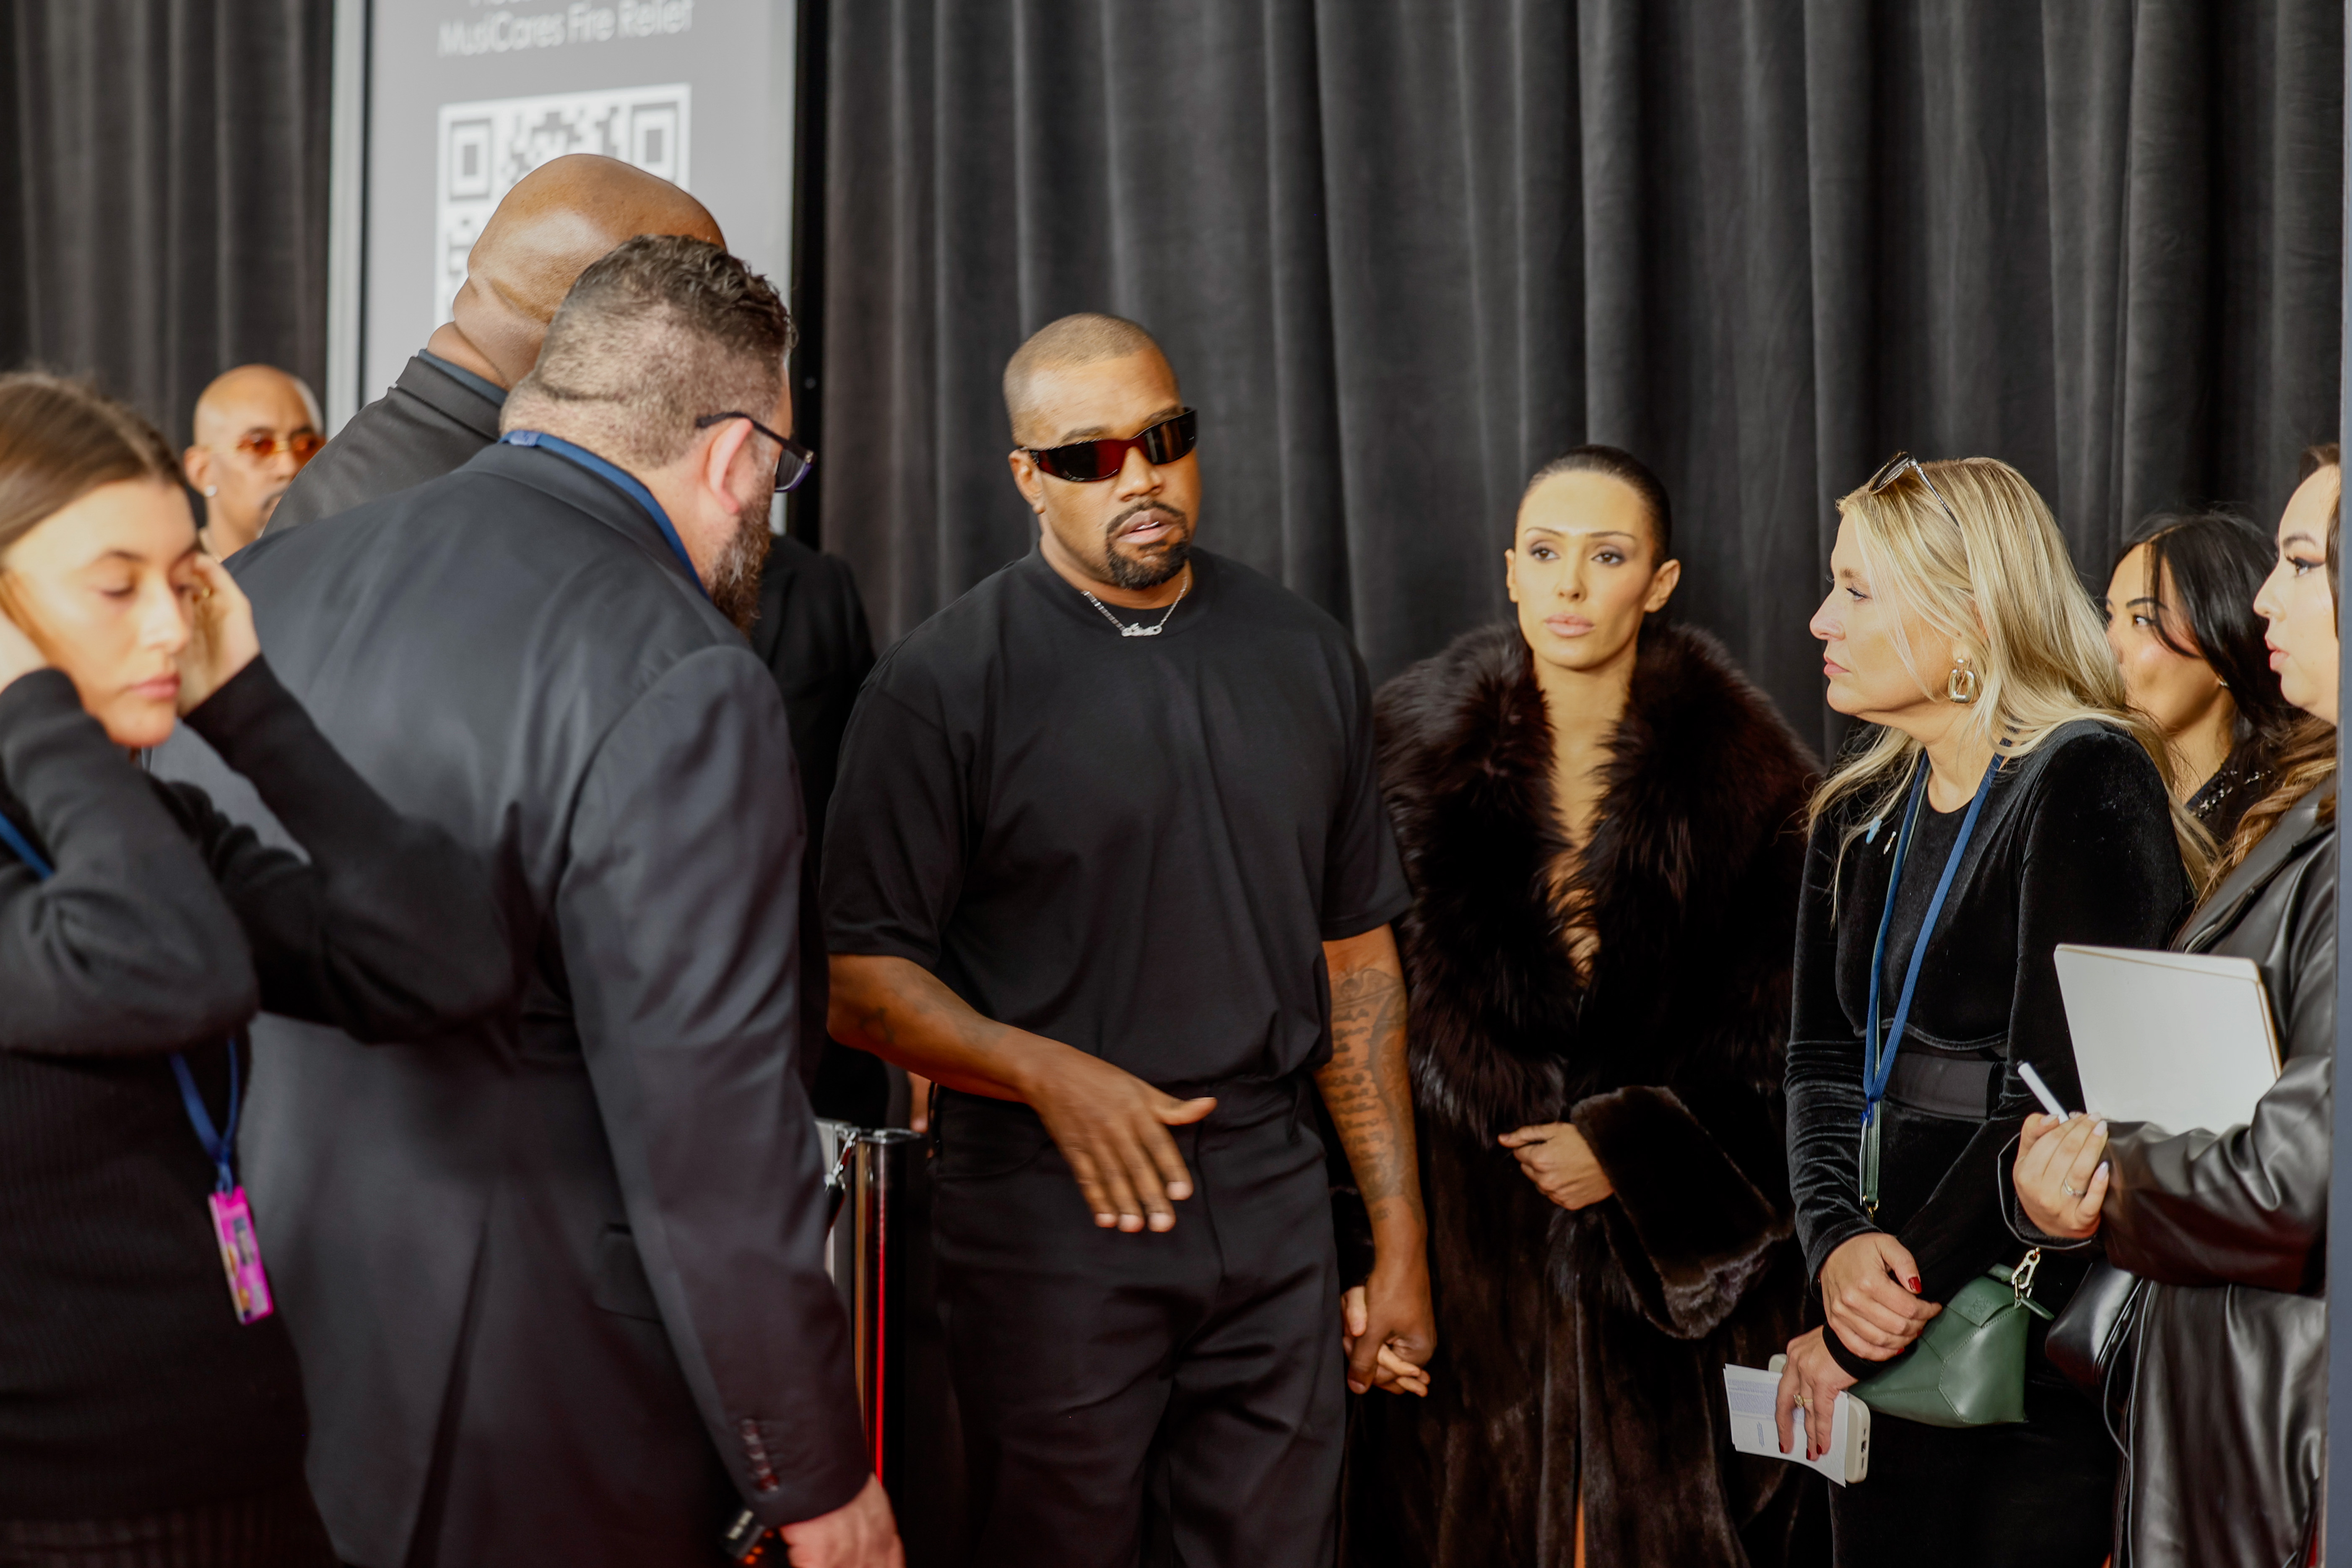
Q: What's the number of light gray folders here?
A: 1